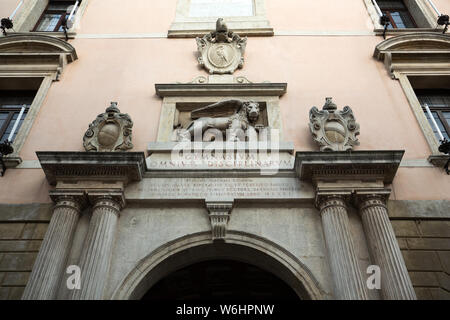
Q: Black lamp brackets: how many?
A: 6